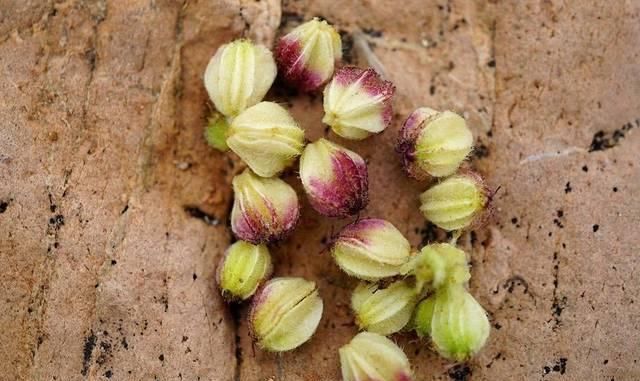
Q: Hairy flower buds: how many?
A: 14